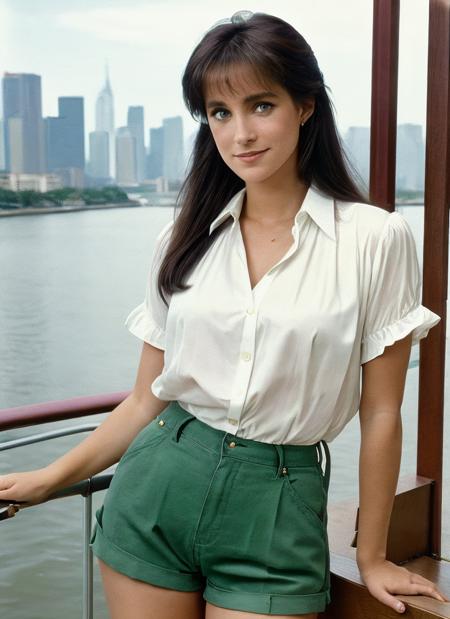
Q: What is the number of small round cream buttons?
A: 3